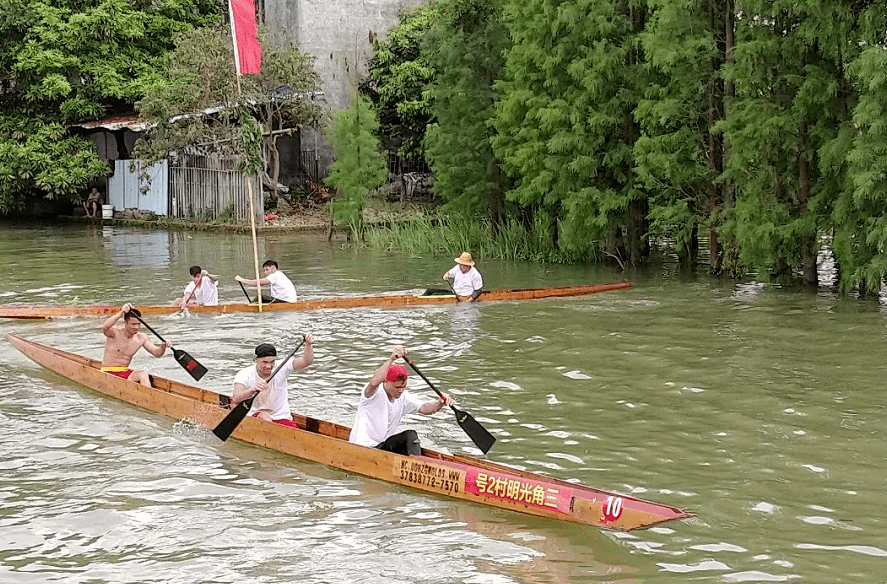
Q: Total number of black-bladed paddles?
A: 3